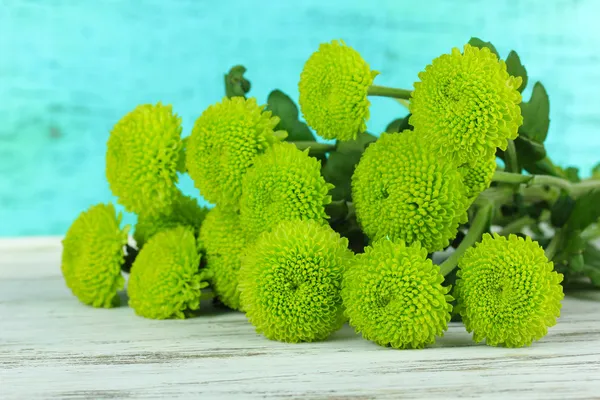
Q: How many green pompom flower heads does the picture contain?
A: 14